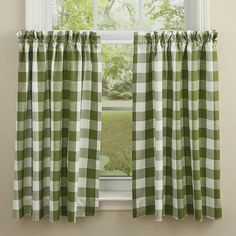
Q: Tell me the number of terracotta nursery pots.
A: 0